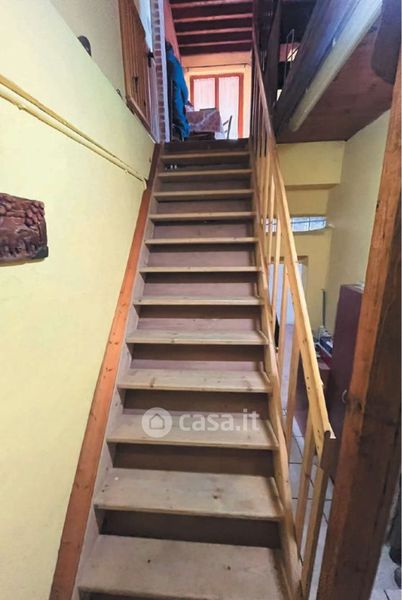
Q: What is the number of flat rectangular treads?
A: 12